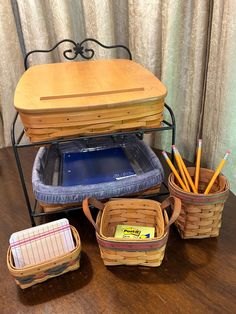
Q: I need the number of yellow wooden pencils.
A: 5